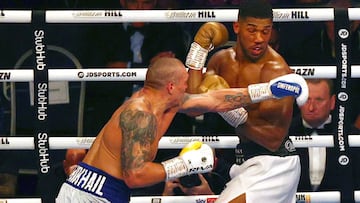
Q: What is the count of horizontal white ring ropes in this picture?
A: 4